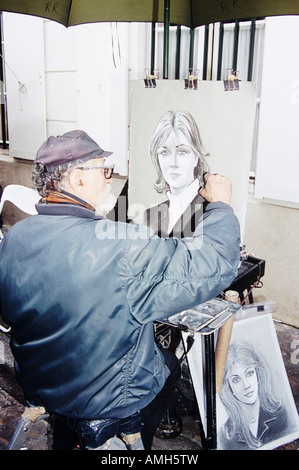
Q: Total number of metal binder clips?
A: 3